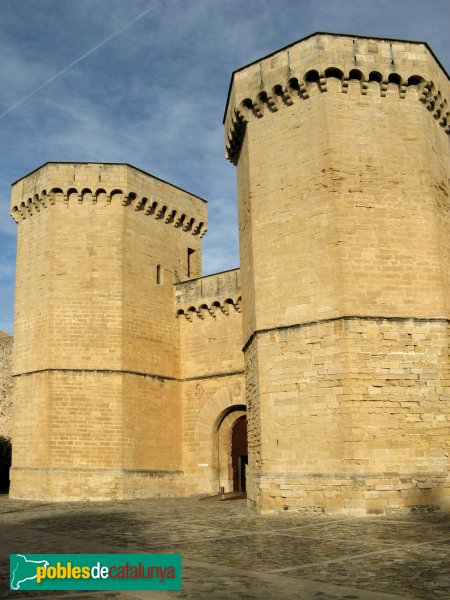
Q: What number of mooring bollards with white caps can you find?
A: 0